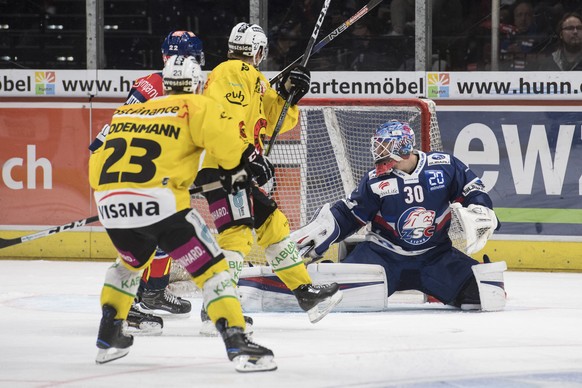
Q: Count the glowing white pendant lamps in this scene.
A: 0